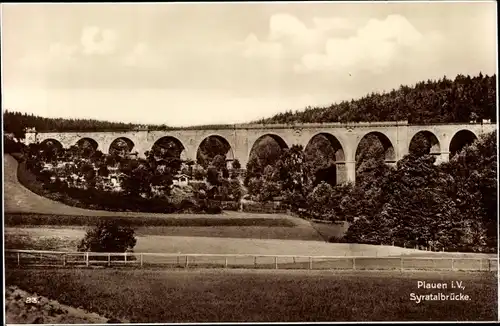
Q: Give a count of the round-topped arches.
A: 10